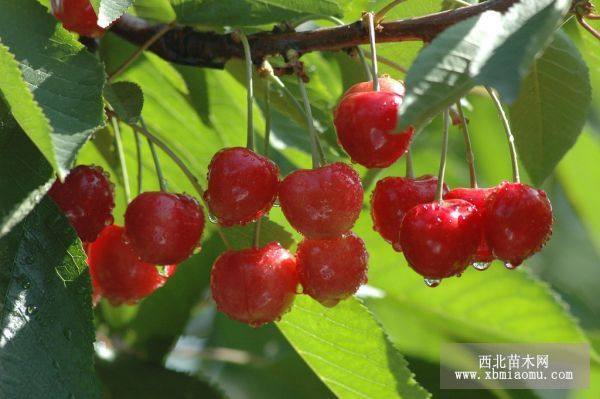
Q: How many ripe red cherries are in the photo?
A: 13